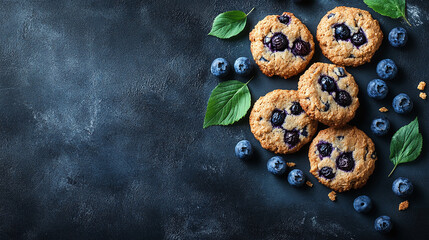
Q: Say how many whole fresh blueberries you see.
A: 13